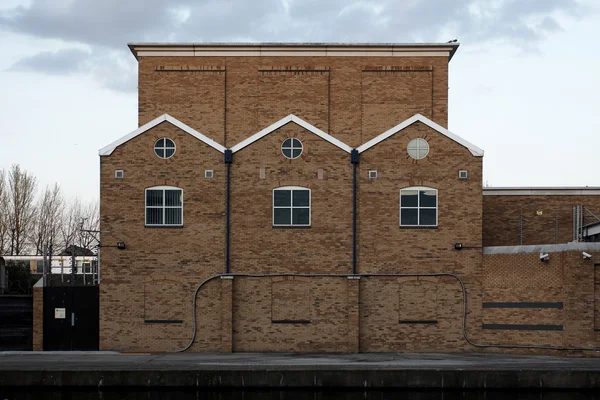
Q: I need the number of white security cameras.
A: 2